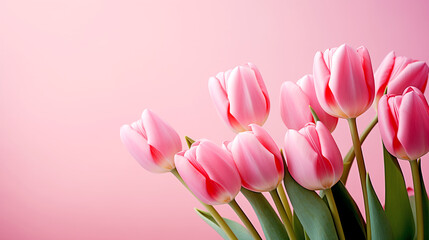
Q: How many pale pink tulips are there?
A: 9